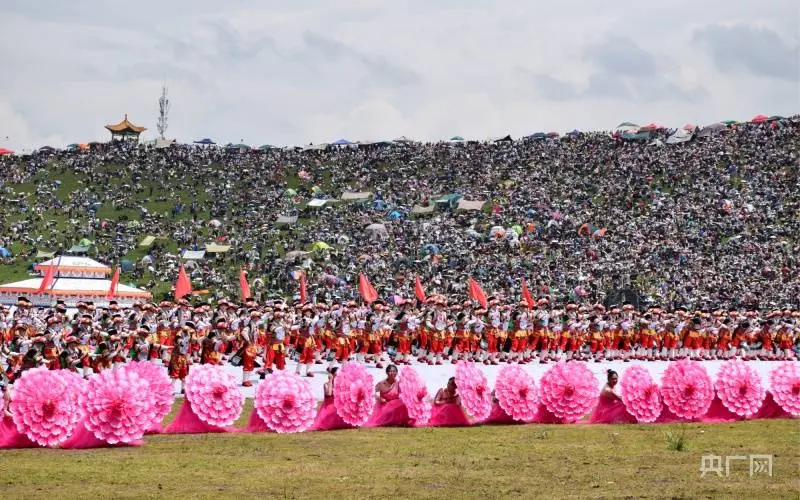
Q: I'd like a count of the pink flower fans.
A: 15